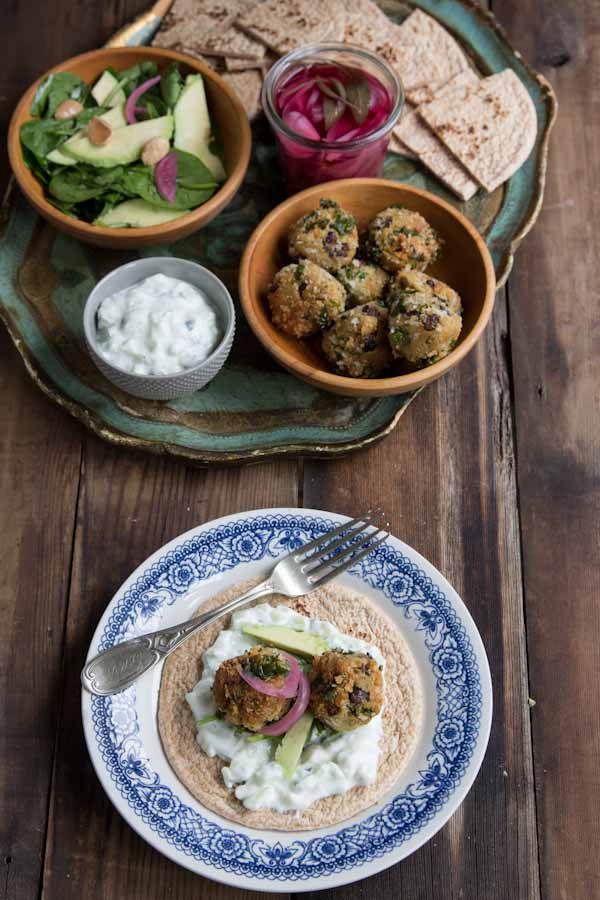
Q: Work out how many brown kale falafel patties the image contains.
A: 9